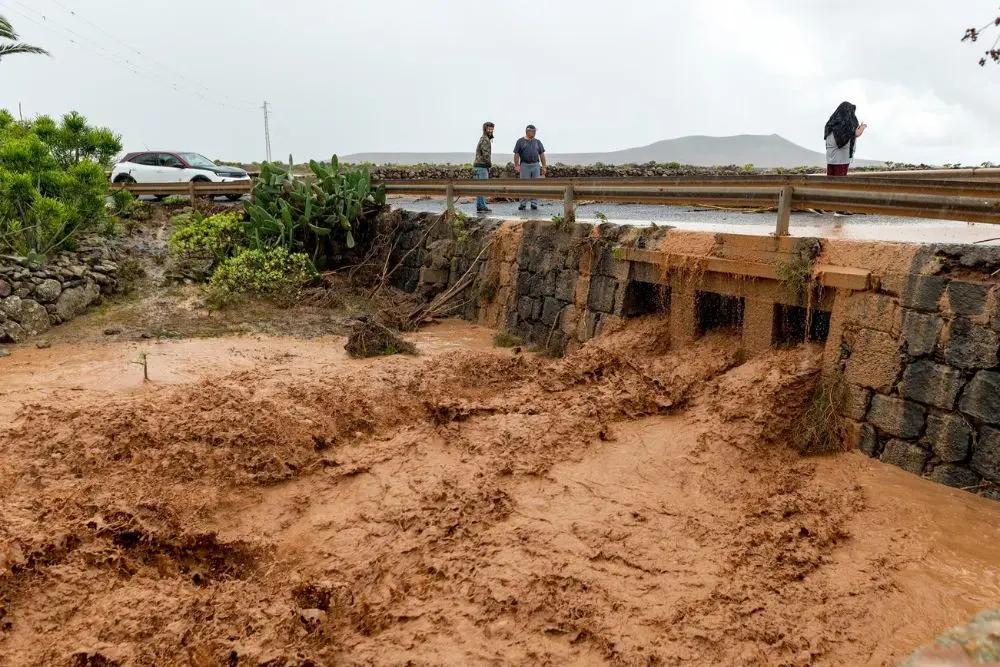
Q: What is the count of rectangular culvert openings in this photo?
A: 3